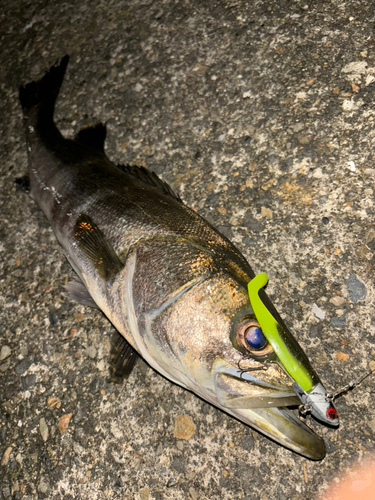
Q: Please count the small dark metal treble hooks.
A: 1